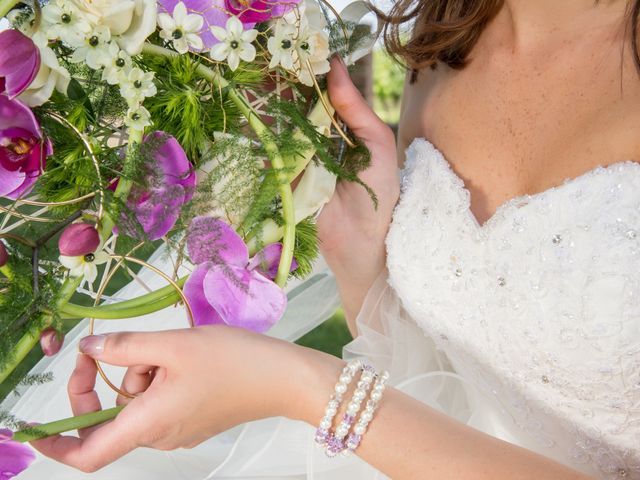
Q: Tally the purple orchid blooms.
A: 6